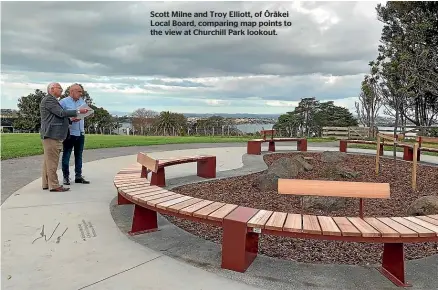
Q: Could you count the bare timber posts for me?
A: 2